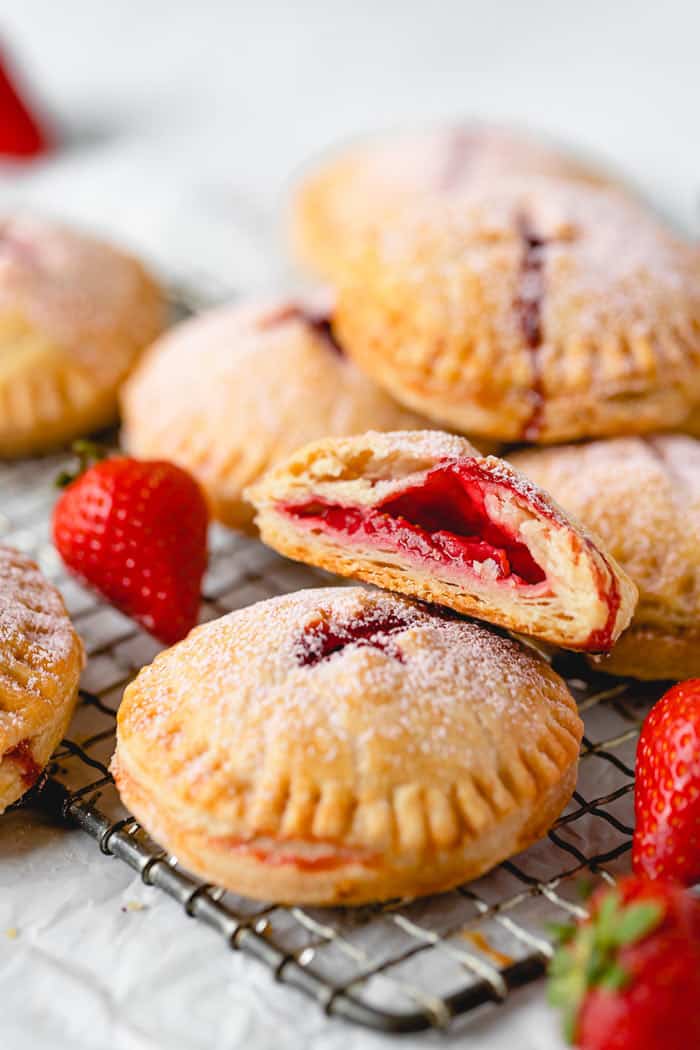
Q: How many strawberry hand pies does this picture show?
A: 8